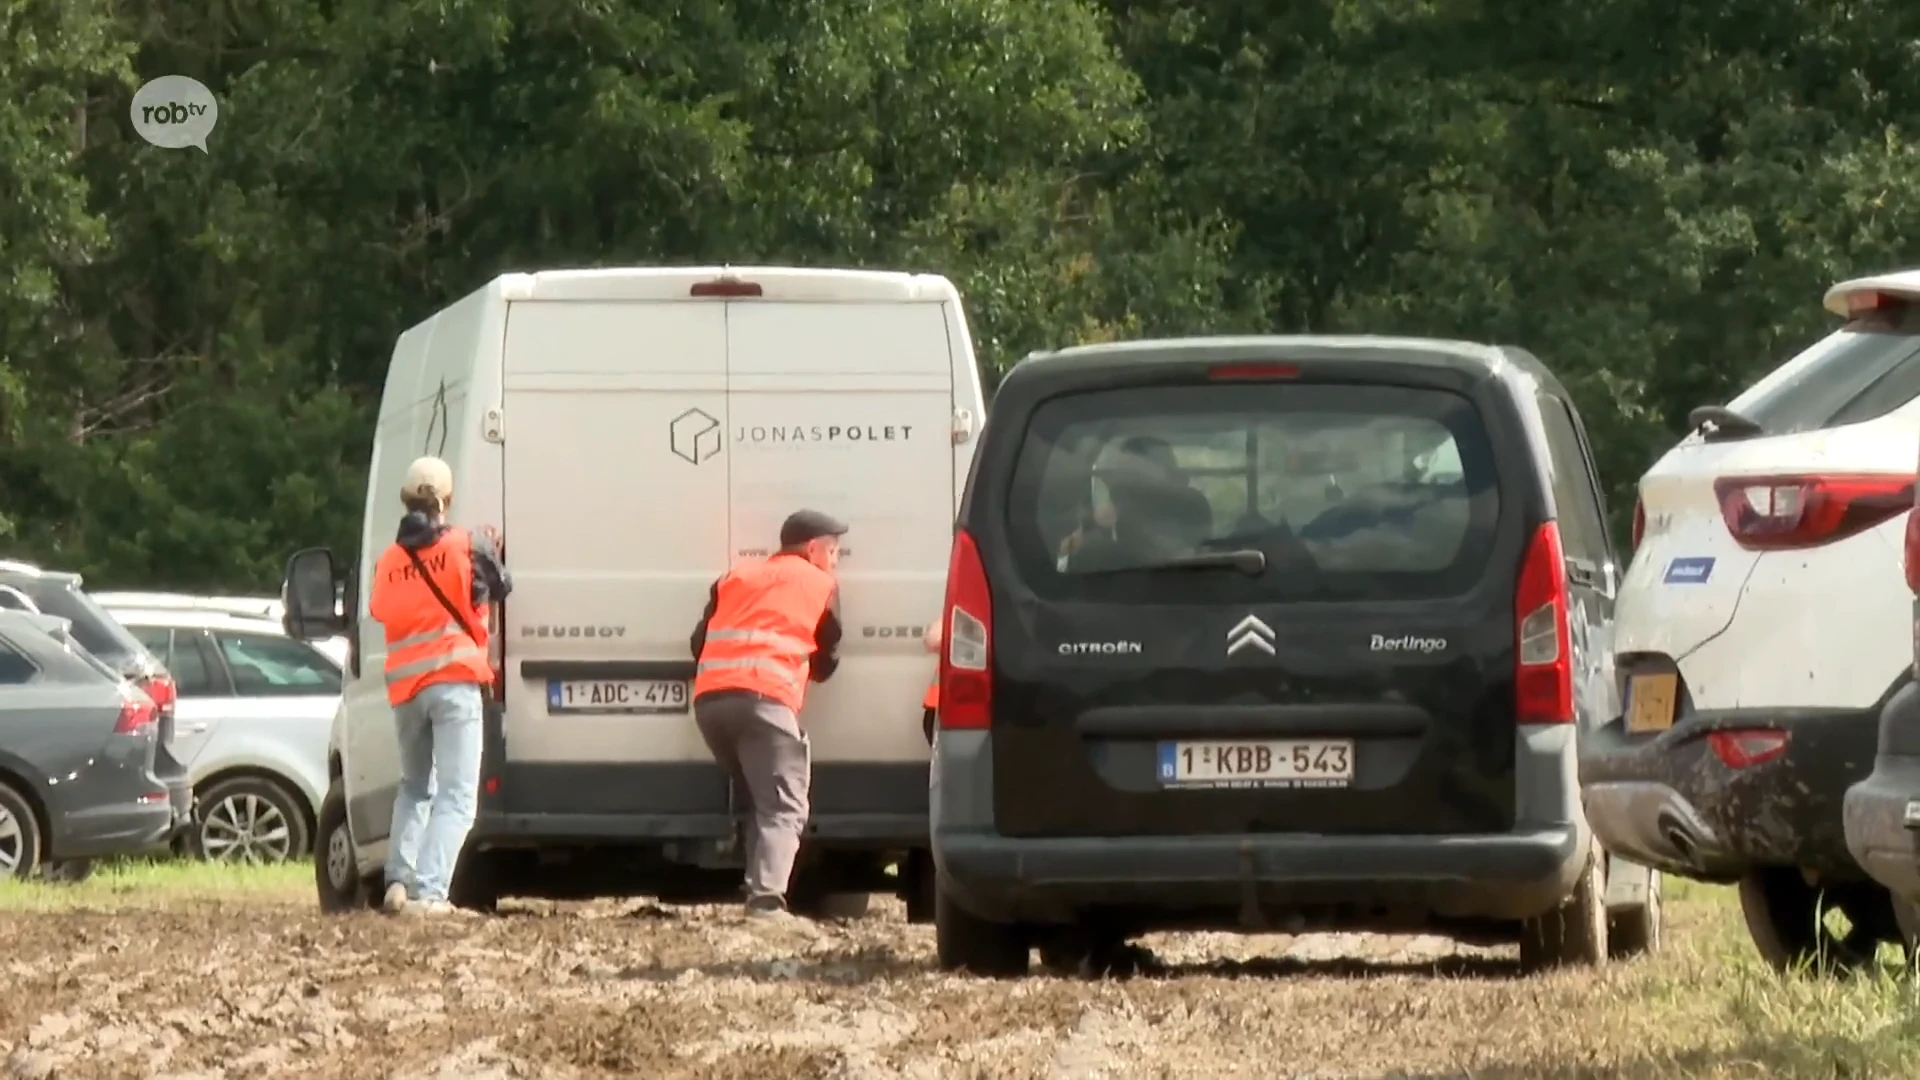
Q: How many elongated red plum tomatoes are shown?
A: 0